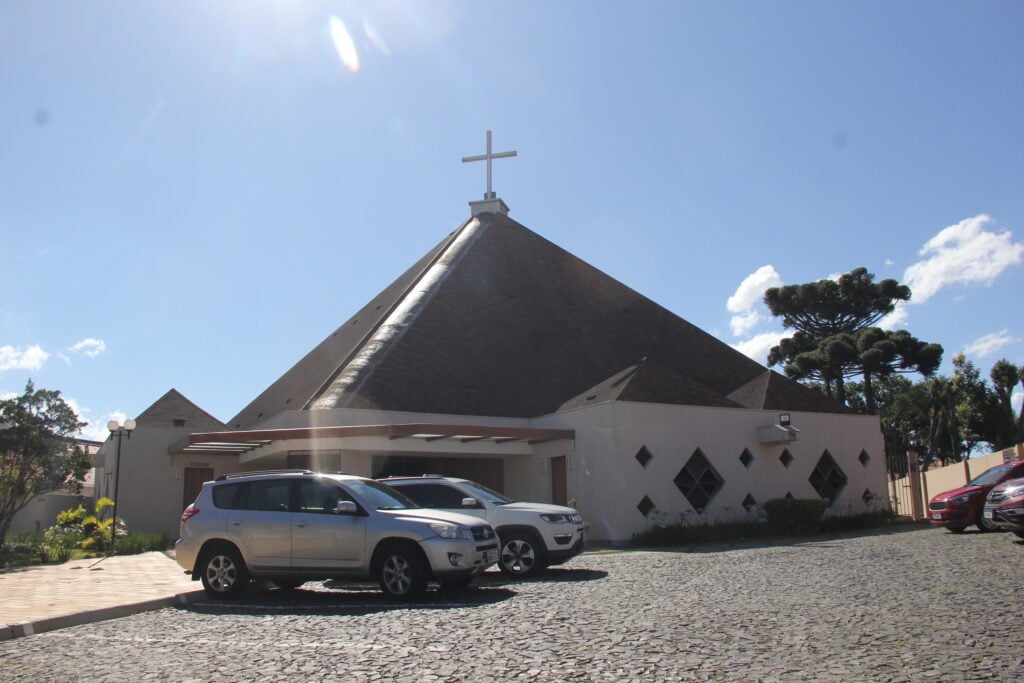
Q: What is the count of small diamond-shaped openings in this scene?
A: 8